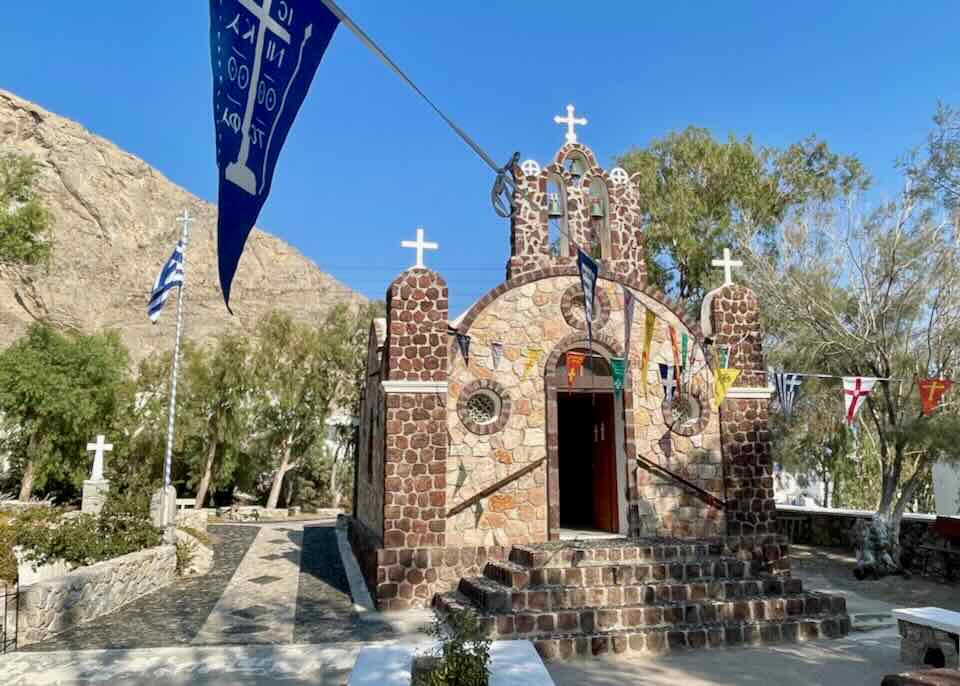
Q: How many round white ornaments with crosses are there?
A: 2